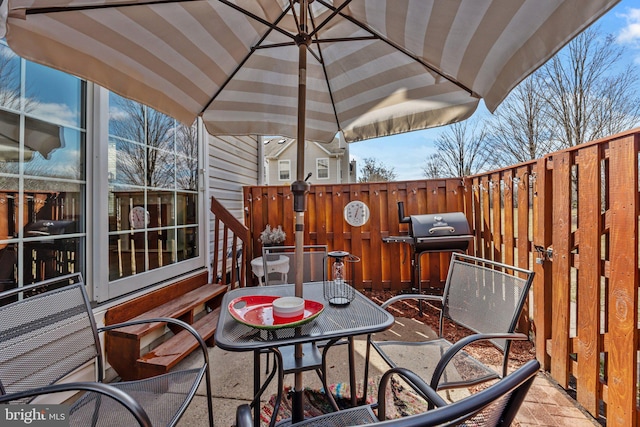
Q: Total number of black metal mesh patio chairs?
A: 4